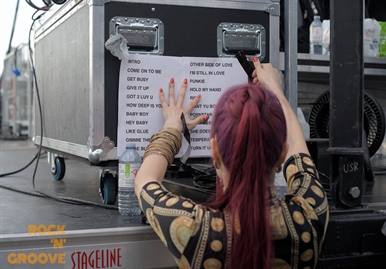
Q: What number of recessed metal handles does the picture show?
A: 2